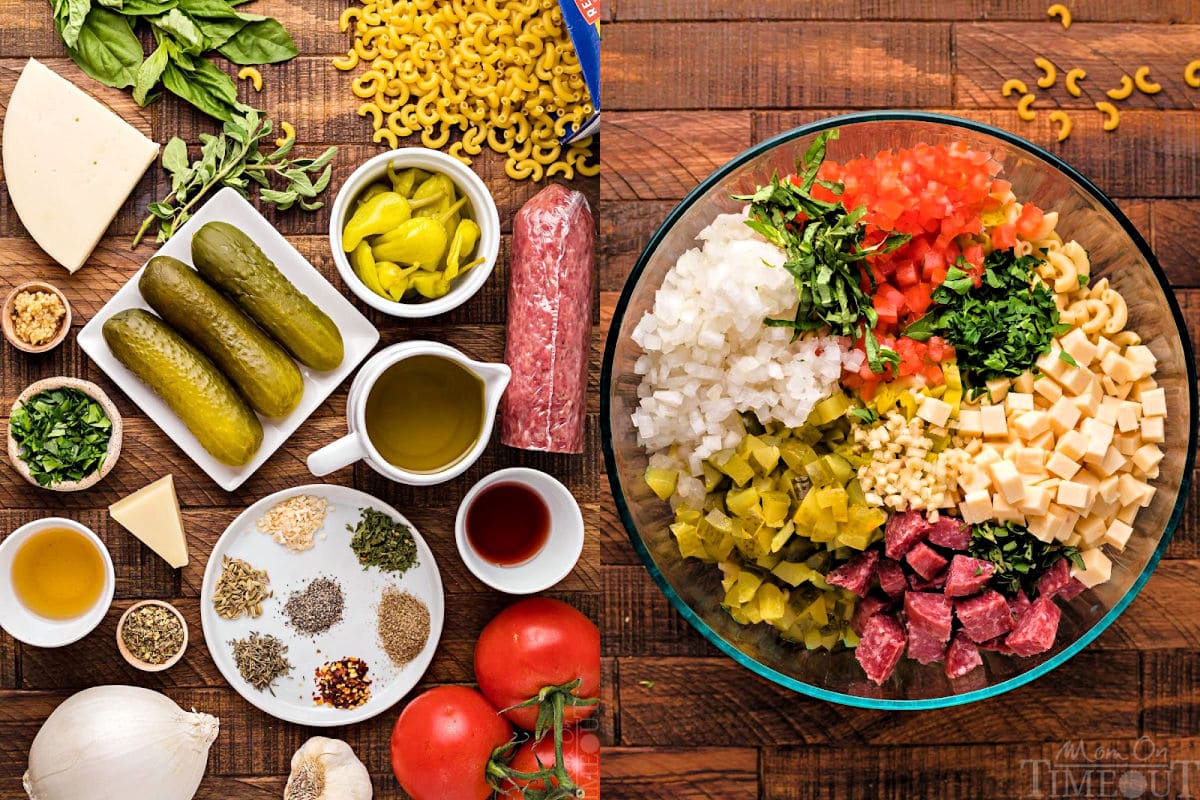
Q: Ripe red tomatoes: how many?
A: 3